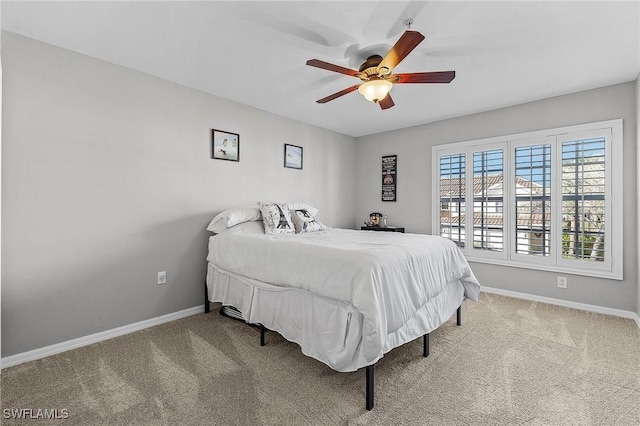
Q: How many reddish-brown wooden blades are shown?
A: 5